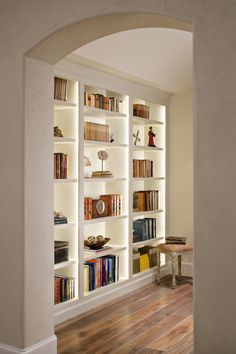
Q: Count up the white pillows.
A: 0